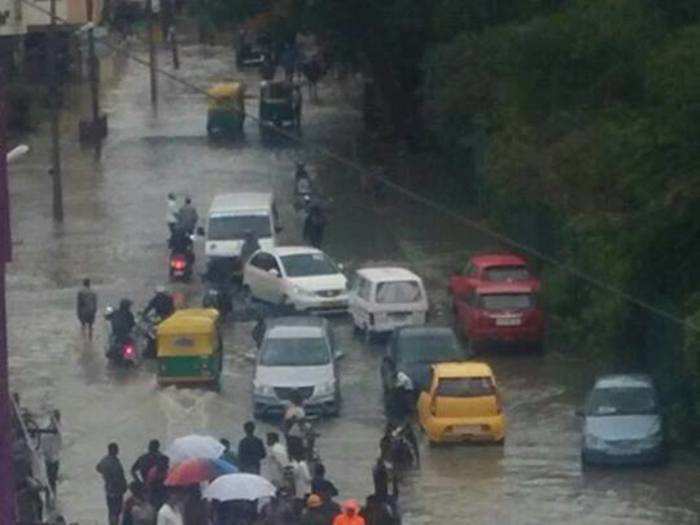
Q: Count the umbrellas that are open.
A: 3